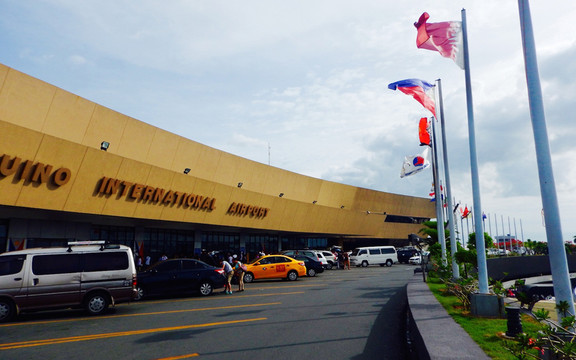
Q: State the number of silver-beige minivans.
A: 1